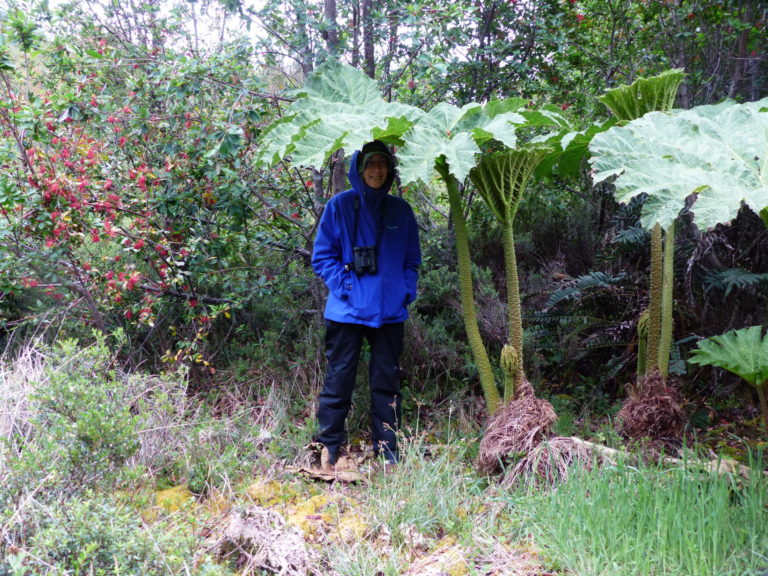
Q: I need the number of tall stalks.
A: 4